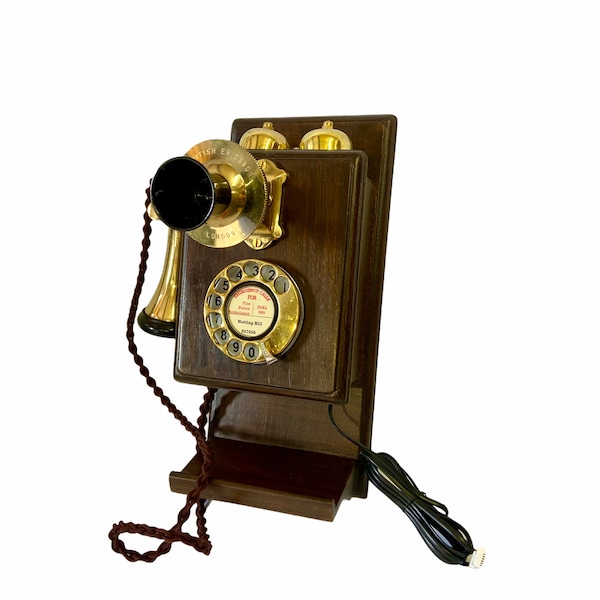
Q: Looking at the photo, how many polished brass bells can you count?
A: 2